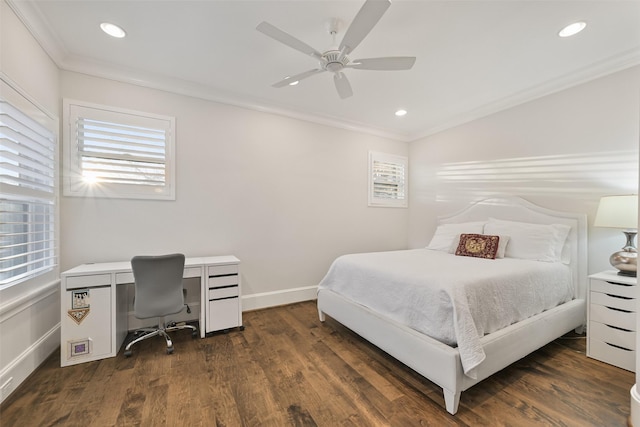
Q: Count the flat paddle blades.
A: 5